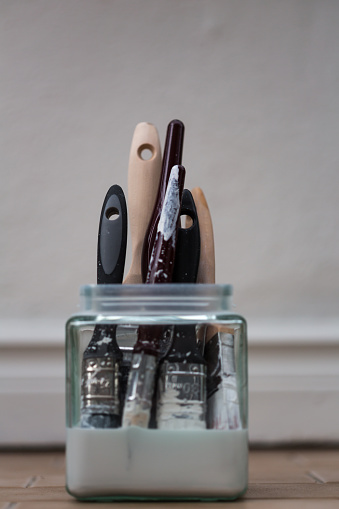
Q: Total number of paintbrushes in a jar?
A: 6